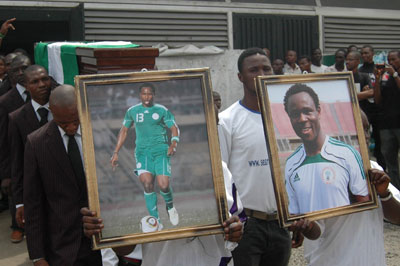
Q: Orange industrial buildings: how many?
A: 0